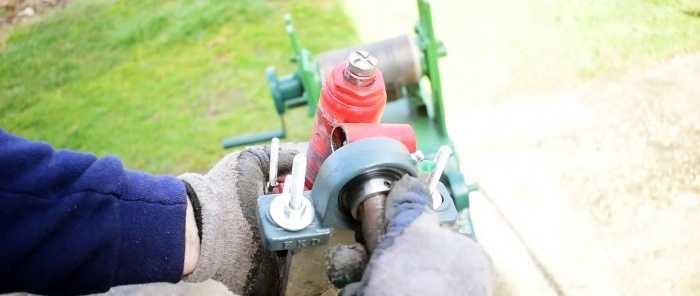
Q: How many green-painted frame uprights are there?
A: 2